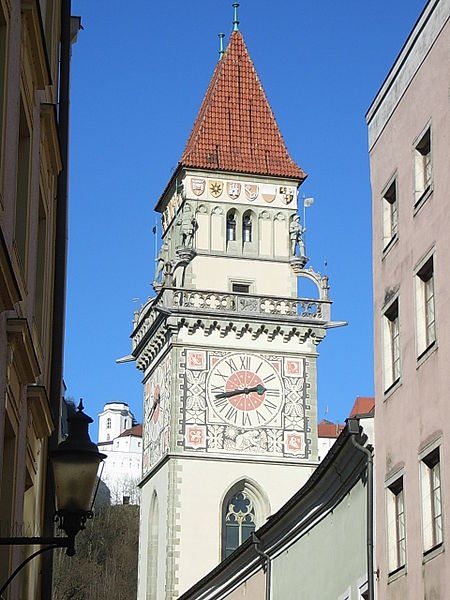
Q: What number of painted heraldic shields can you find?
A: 6